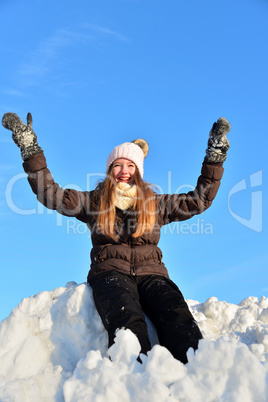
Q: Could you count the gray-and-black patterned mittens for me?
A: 2